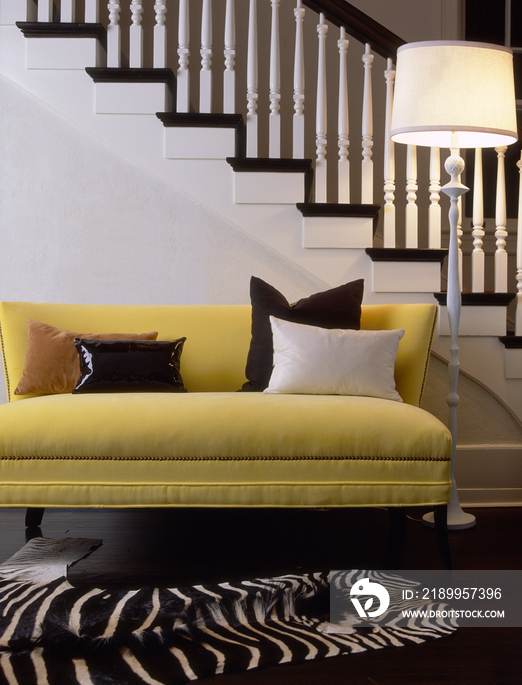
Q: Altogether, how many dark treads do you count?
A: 8